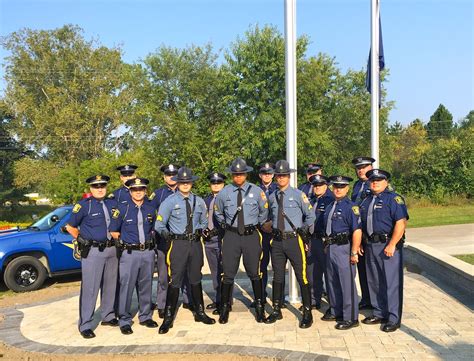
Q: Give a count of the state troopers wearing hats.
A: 14